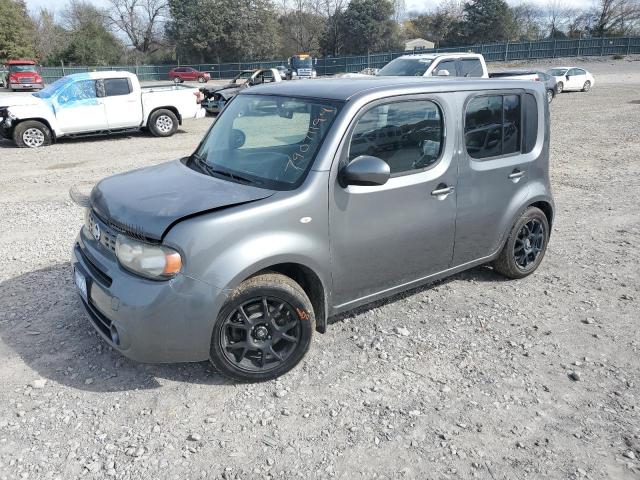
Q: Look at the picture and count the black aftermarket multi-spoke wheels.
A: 2